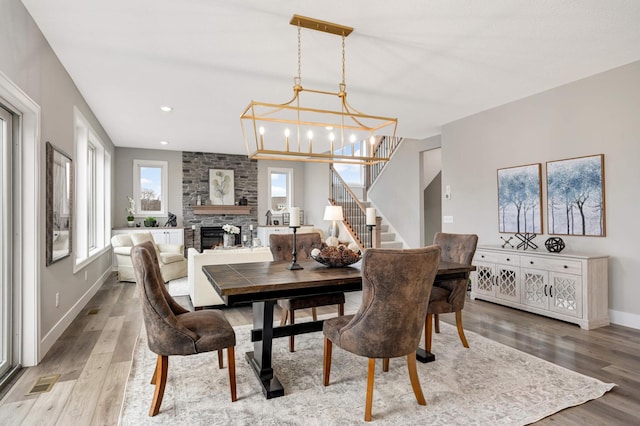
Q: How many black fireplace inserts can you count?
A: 1